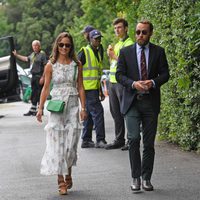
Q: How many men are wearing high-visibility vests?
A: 2